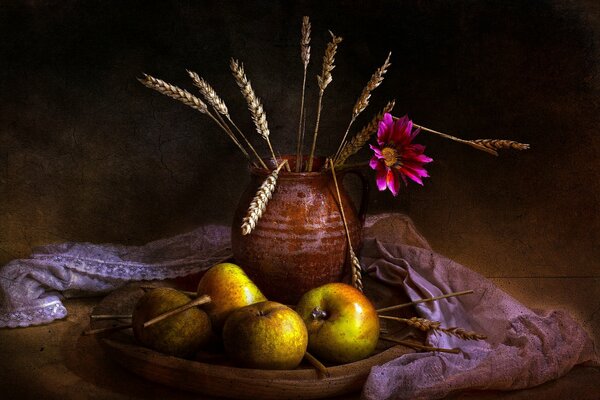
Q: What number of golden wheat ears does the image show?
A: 11